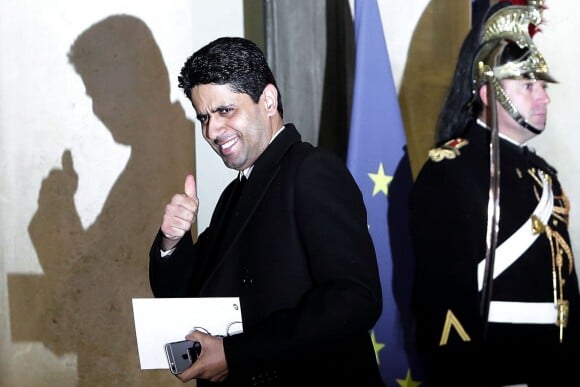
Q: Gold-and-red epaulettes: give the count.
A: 1